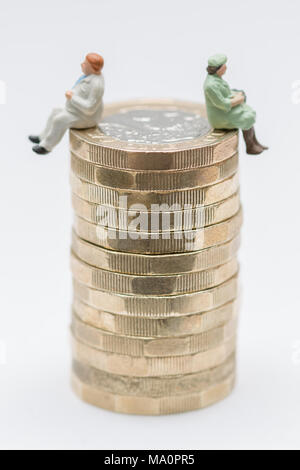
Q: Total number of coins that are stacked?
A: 13